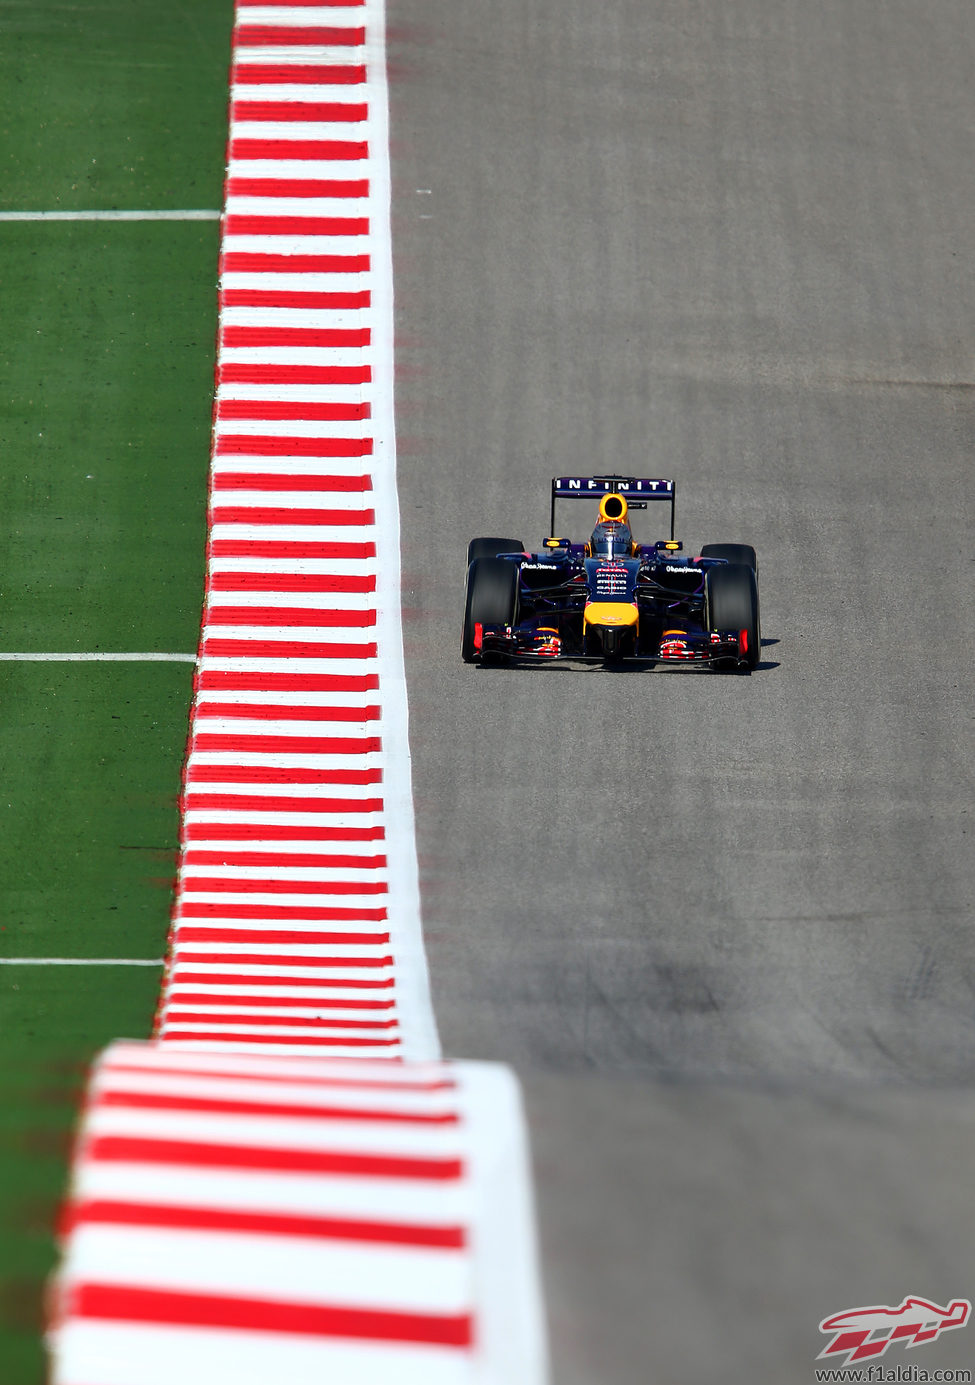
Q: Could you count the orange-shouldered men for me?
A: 0